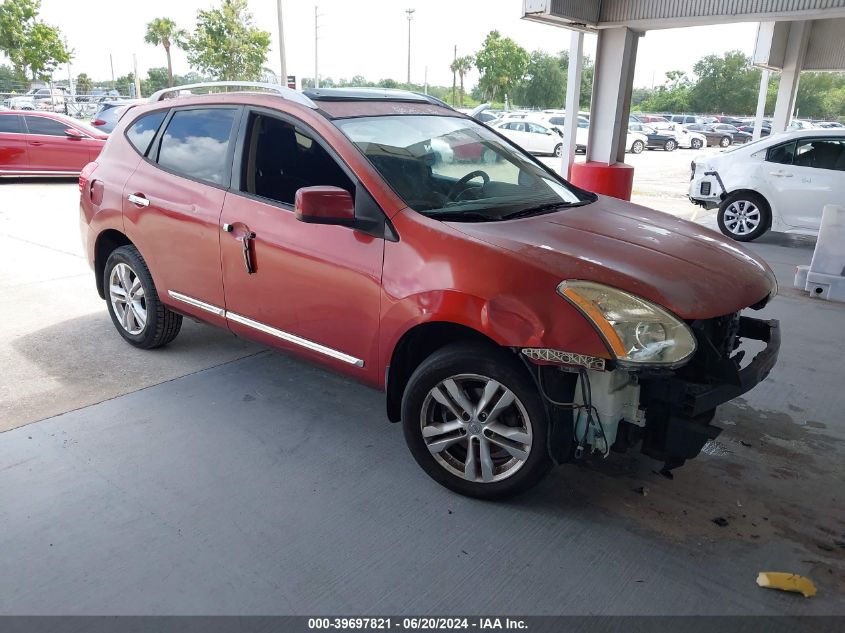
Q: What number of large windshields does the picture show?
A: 1